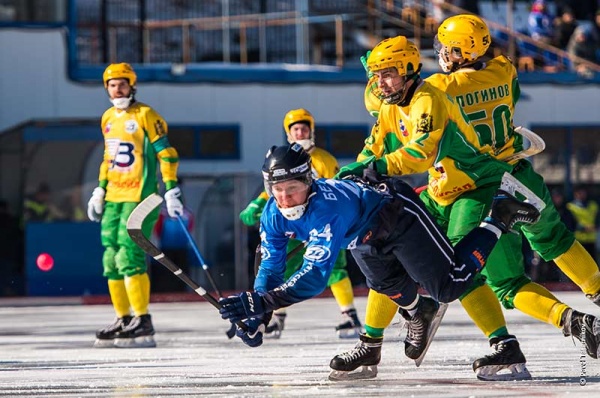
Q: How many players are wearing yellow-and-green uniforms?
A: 4